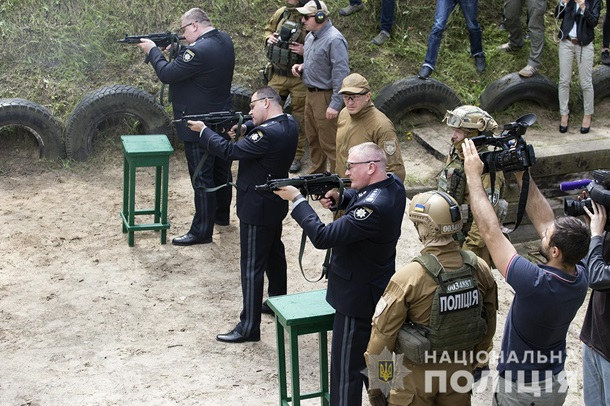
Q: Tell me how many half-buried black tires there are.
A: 6